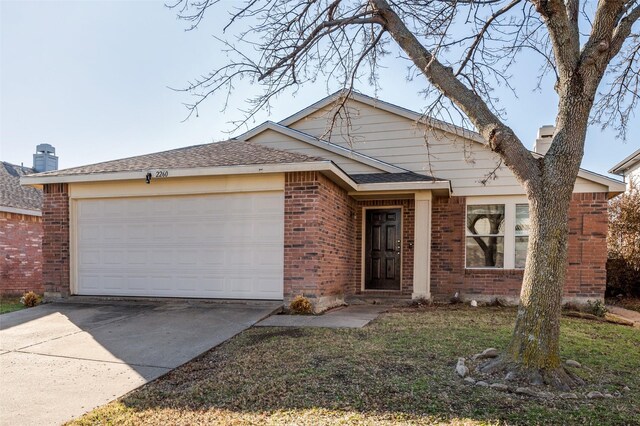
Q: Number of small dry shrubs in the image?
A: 2